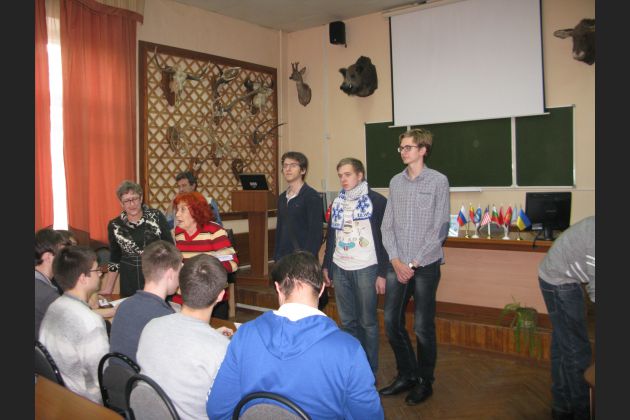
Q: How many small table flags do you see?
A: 9